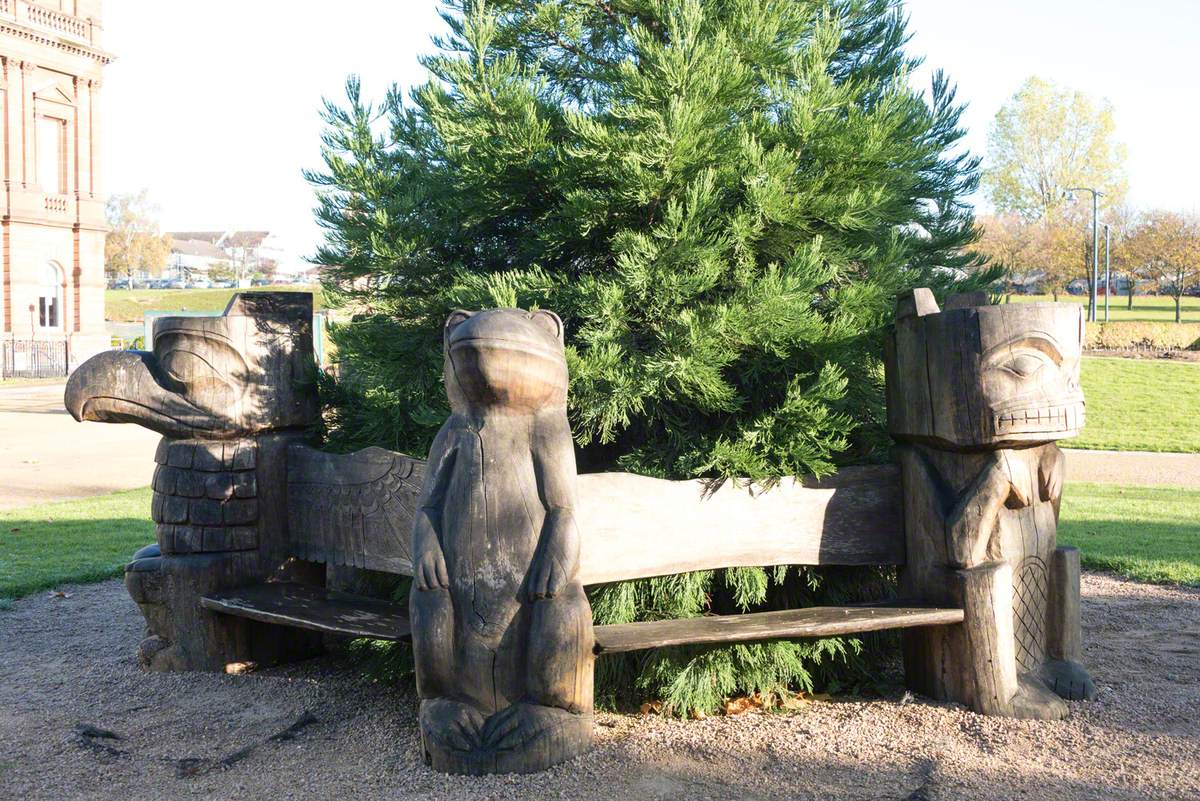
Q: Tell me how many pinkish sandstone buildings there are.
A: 1